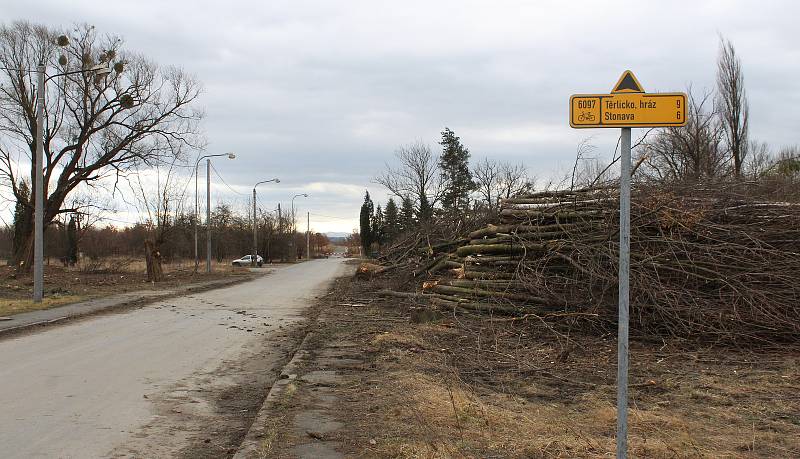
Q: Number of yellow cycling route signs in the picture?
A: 1